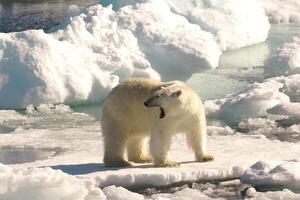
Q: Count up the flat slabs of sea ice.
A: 1